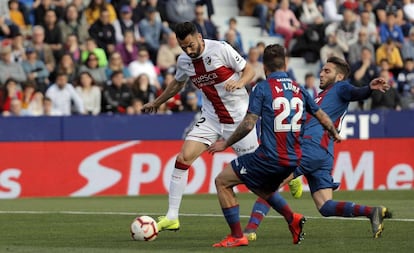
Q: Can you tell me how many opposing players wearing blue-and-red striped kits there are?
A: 2